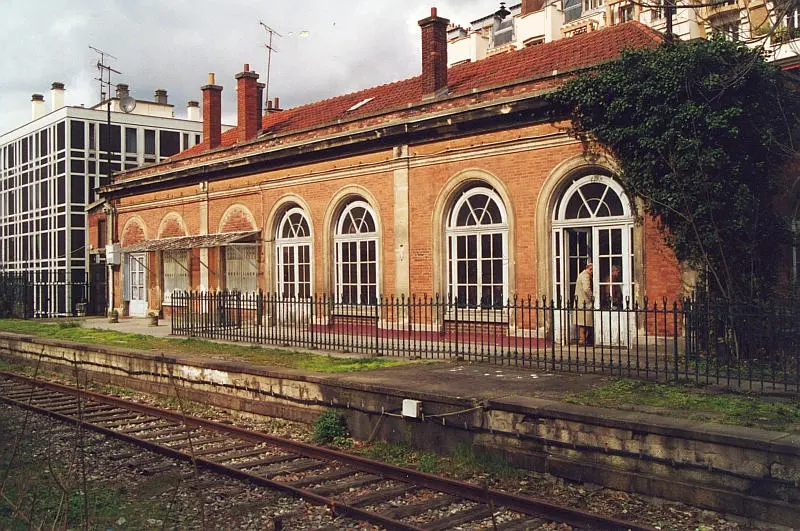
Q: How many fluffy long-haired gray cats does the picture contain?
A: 0